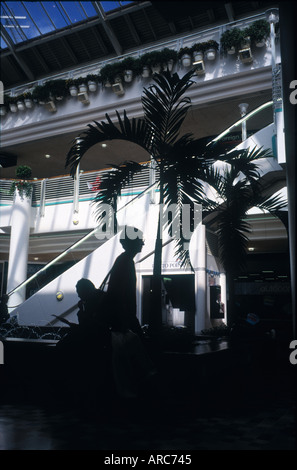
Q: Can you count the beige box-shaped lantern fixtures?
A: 5